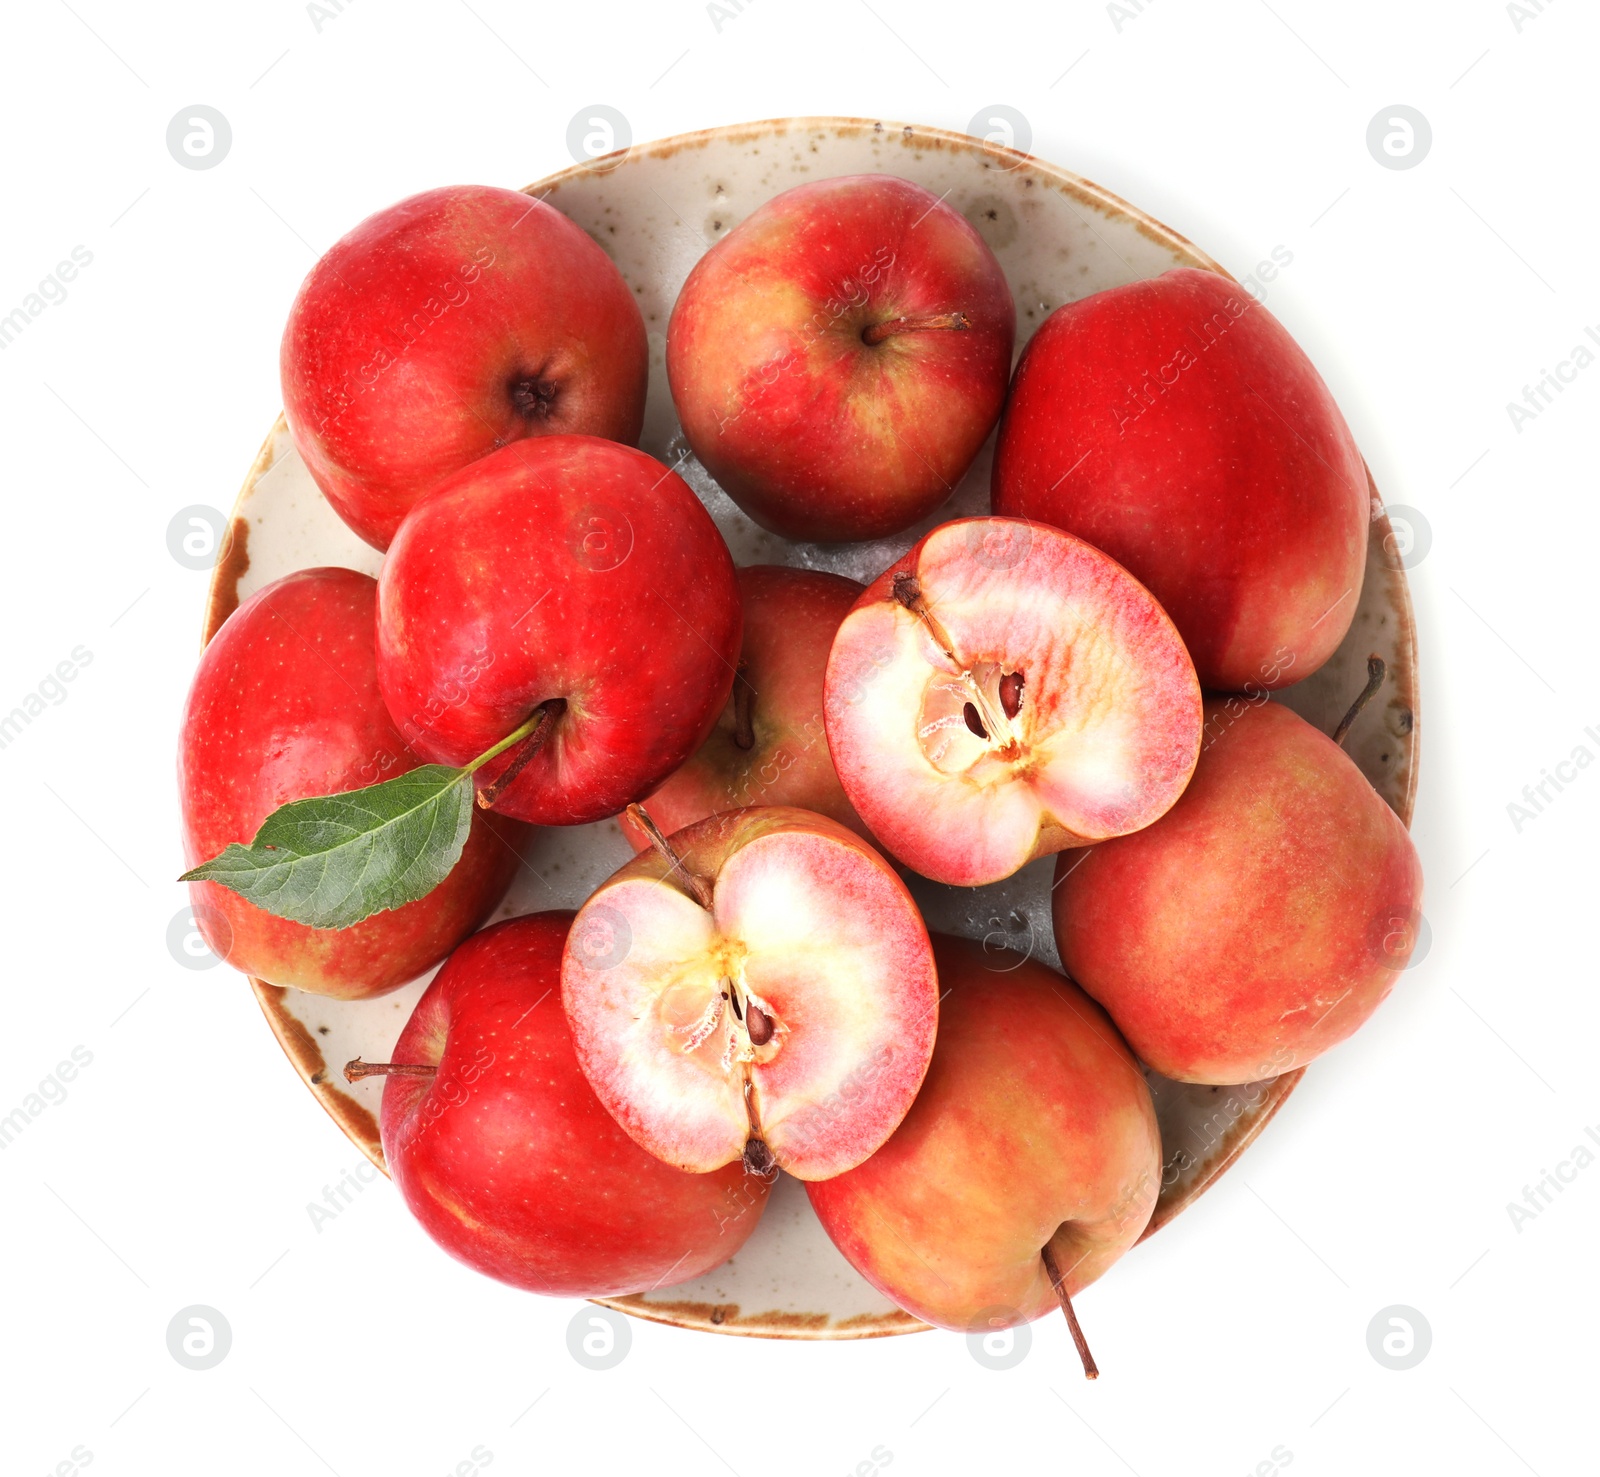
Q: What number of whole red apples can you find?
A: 9